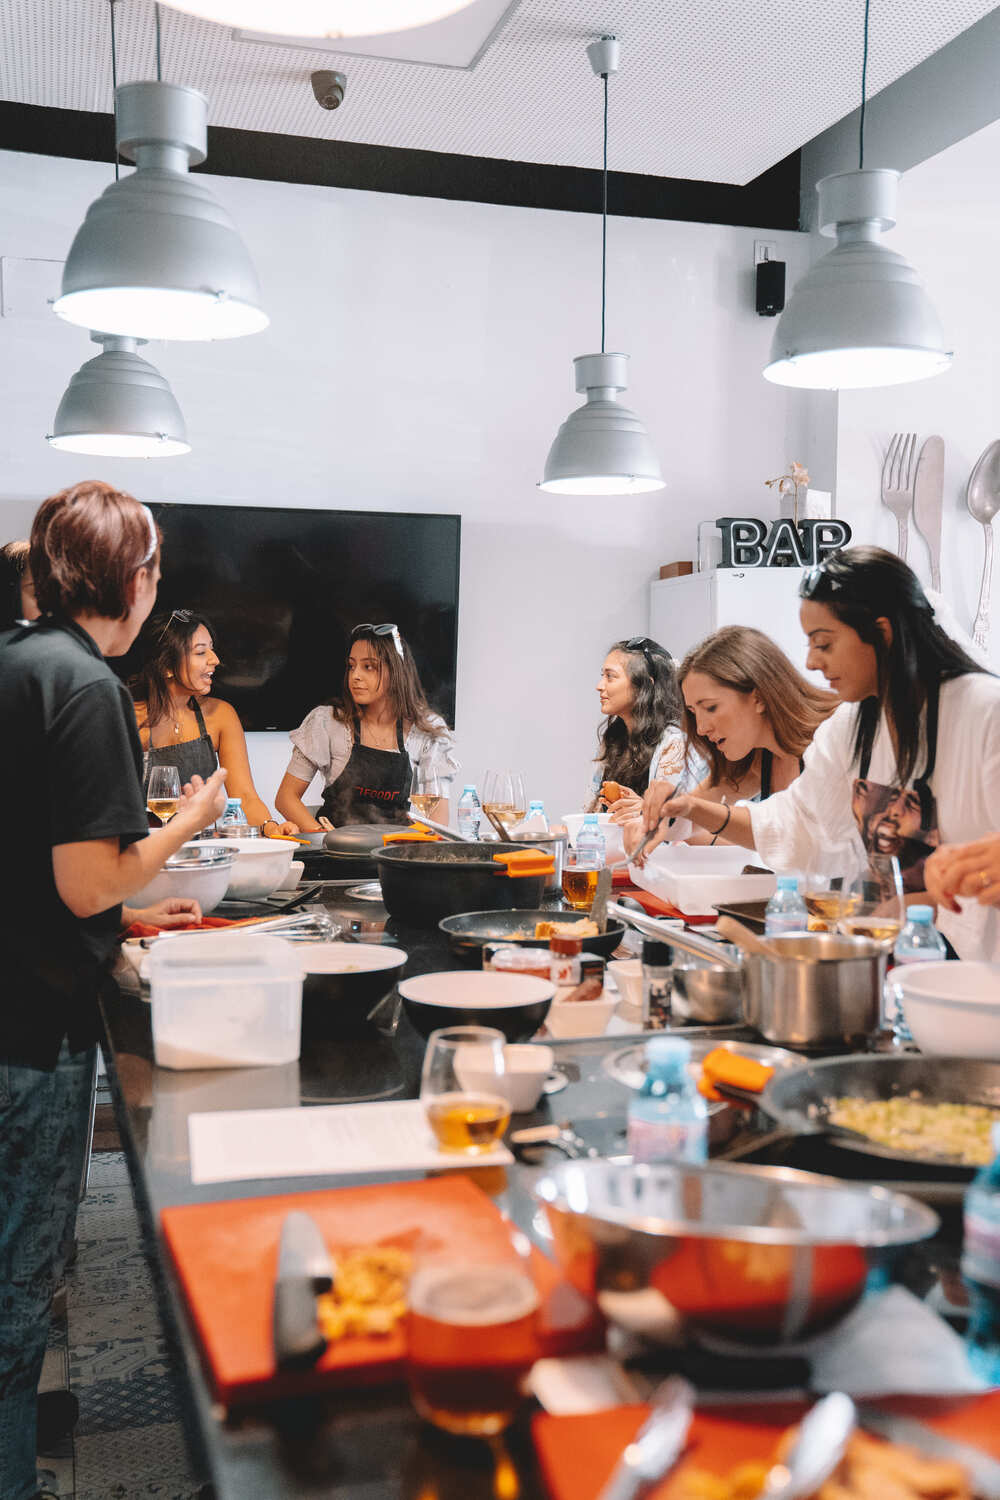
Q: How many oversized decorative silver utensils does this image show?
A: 3